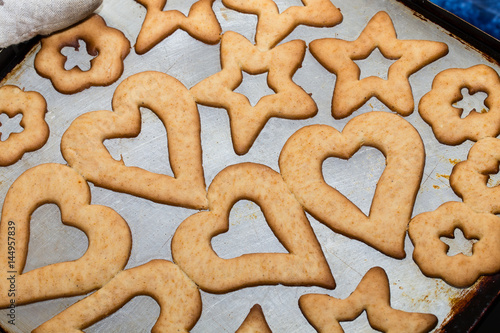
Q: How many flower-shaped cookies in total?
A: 5